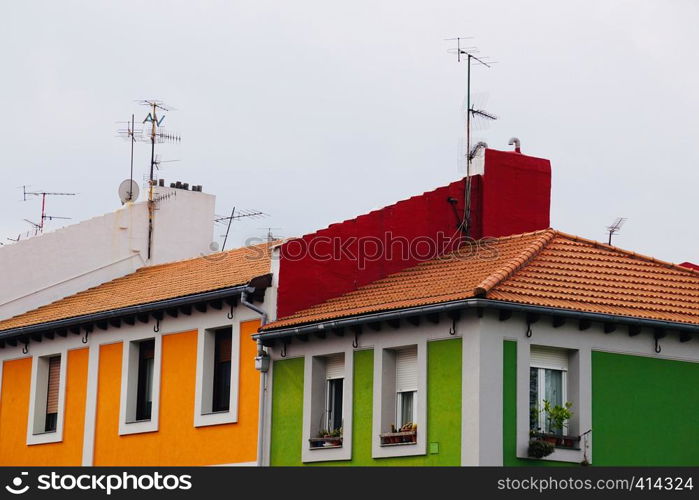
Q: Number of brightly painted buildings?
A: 2